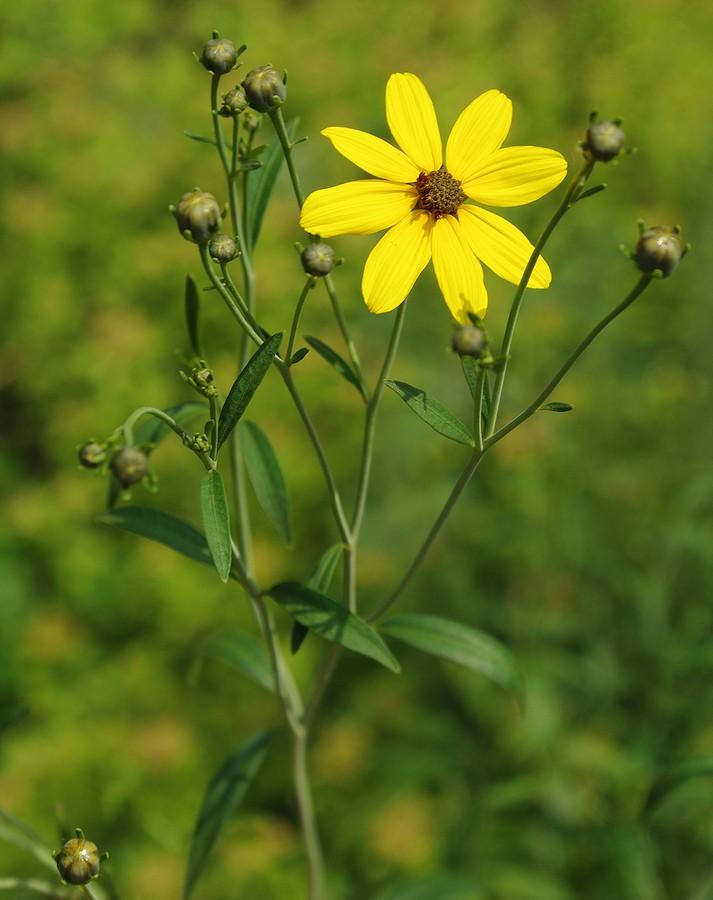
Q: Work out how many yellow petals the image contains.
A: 8